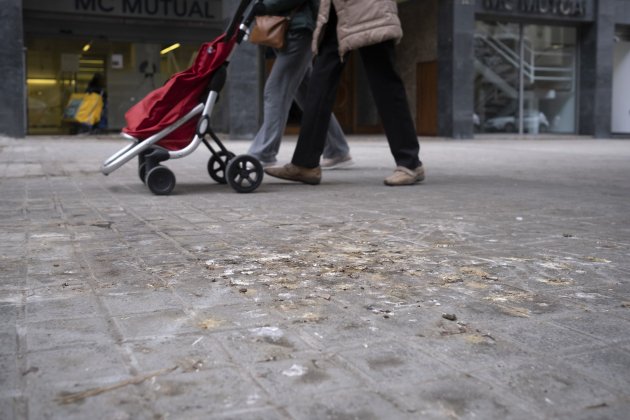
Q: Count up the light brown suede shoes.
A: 2